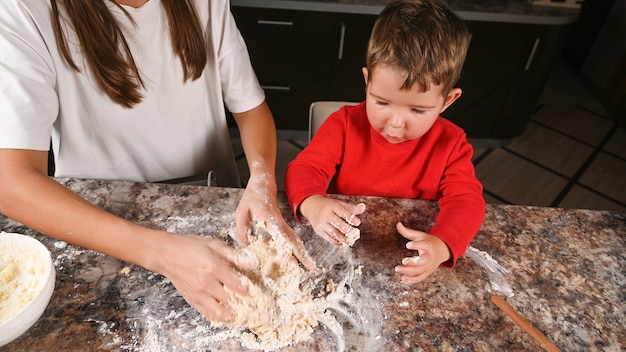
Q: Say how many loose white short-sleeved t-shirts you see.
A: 1